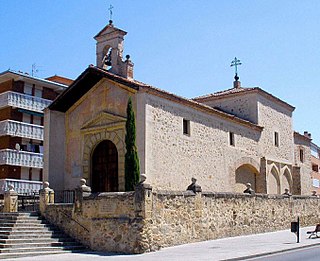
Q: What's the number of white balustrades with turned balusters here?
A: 4